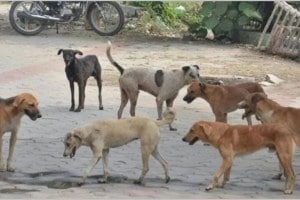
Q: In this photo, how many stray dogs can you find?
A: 7